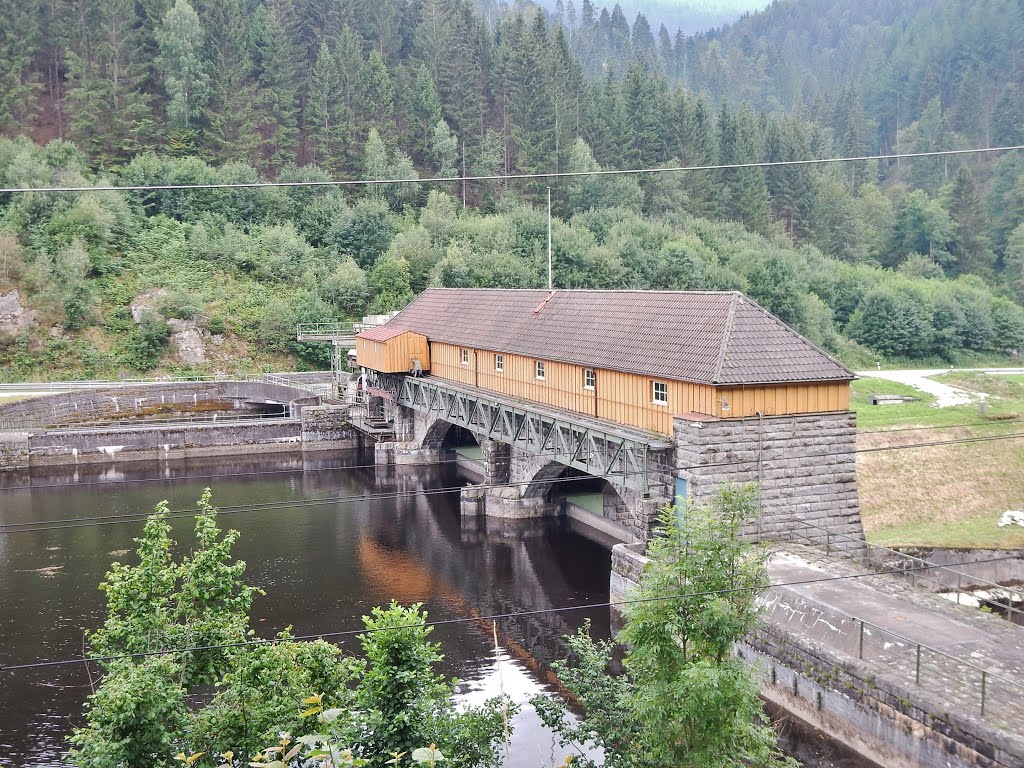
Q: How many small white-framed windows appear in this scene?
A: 5